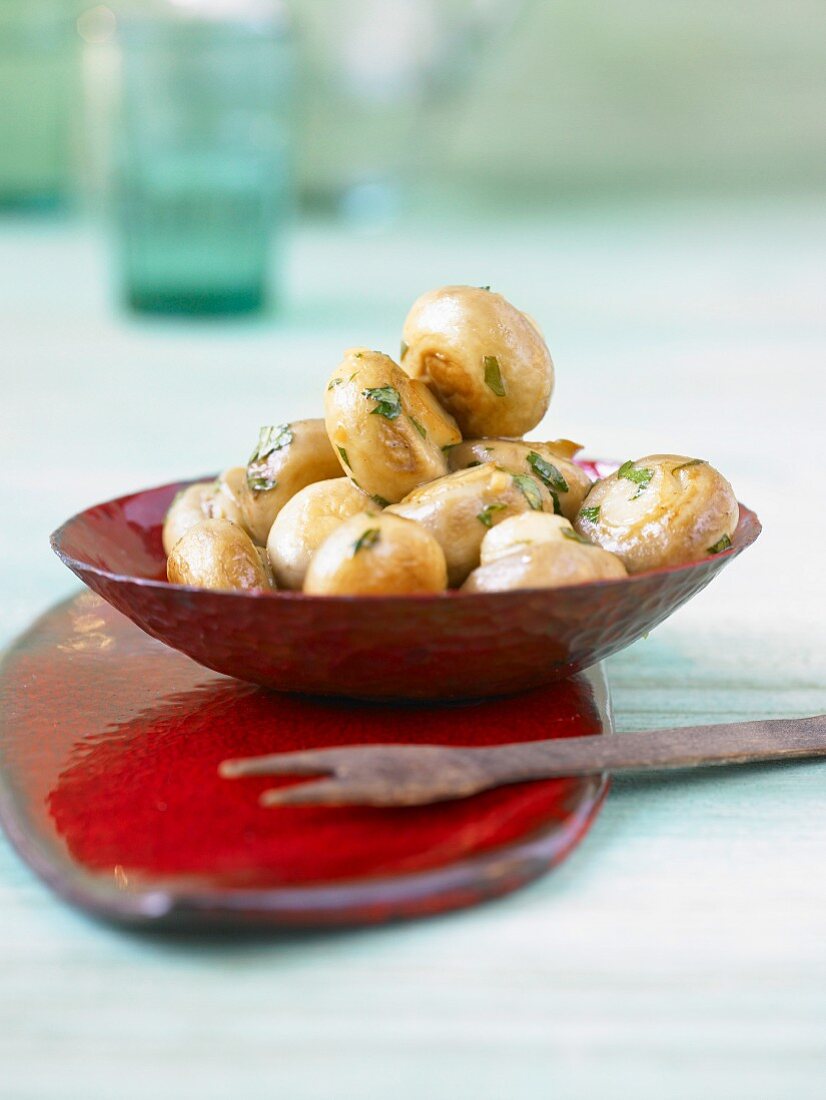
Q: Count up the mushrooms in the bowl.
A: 11